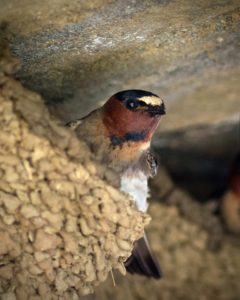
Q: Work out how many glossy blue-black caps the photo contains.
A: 1